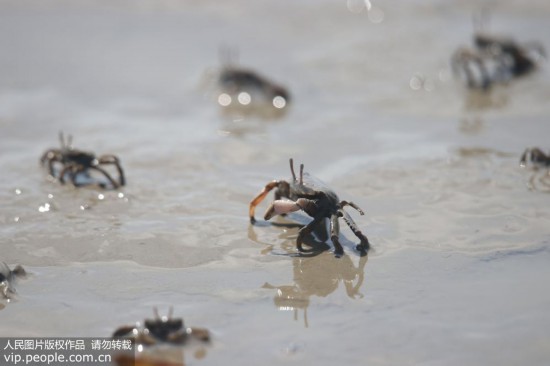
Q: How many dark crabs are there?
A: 7